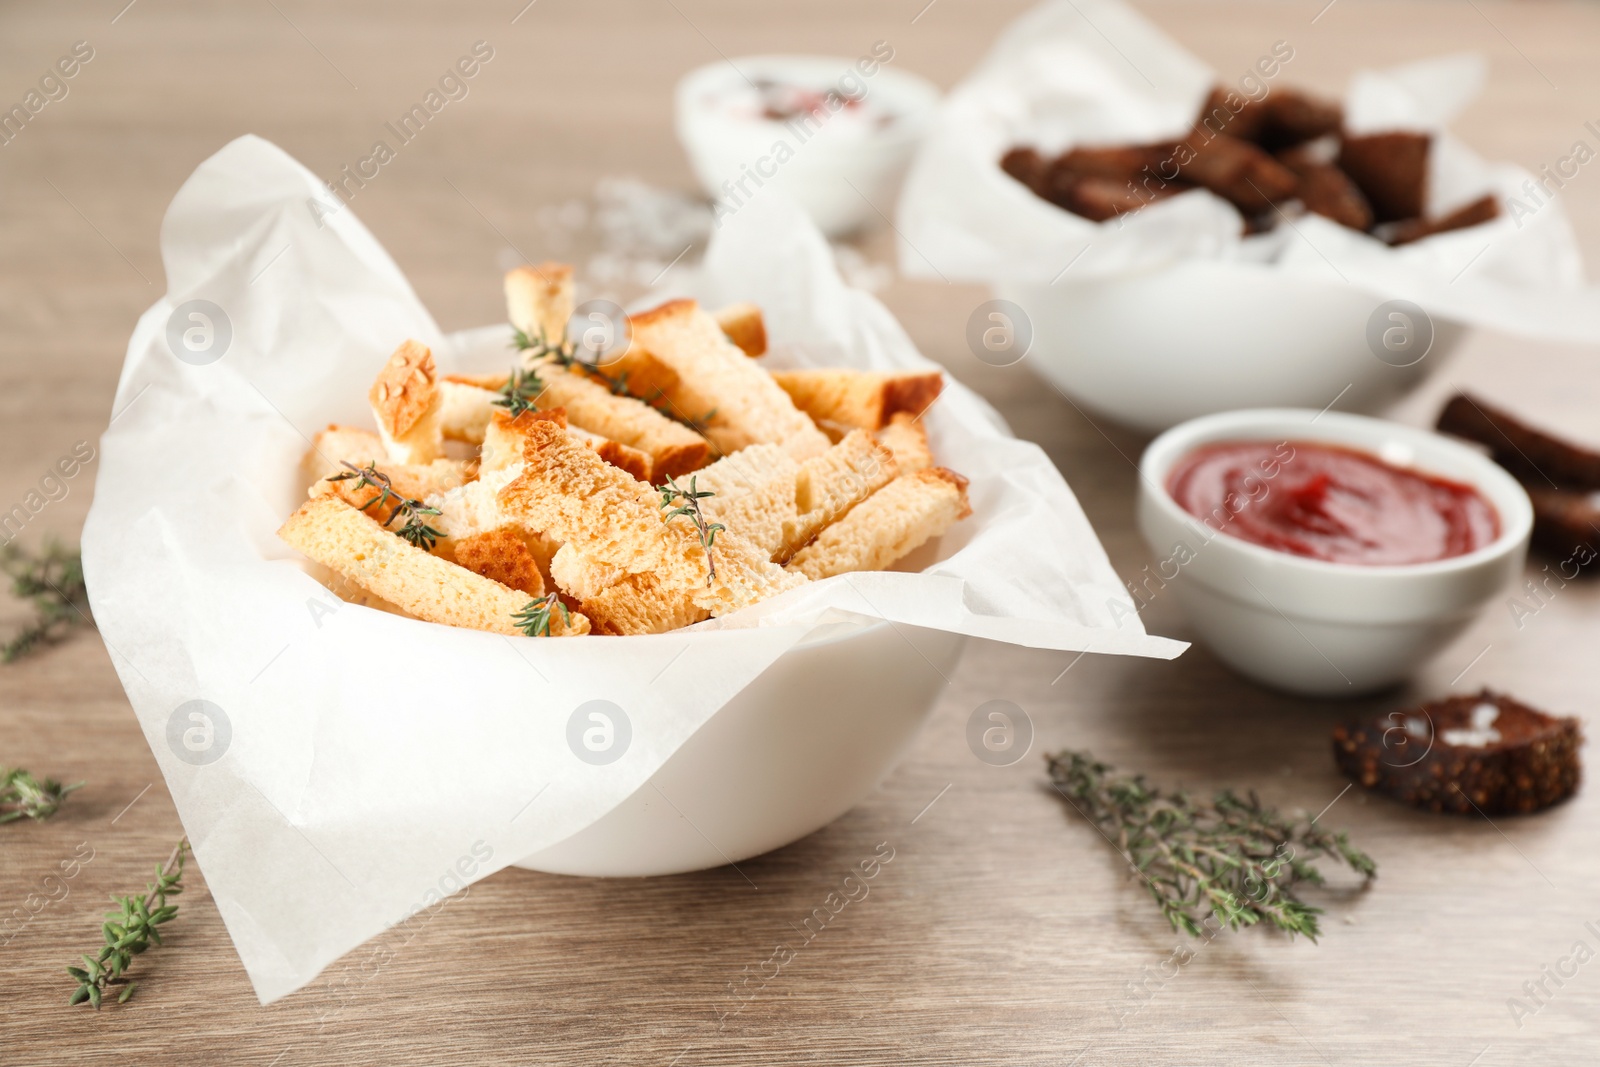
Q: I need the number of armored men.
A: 0